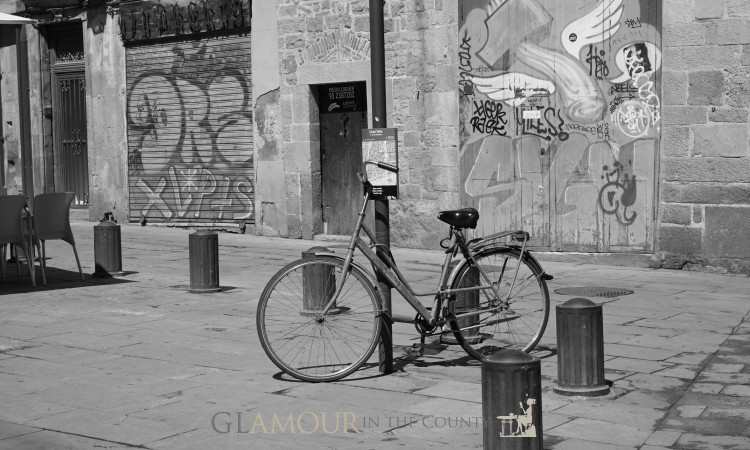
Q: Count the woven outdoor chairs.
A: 2